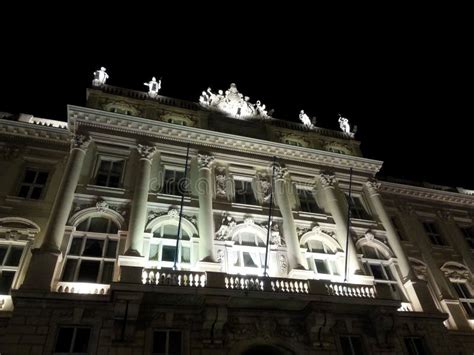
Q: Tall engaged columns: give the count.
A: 6